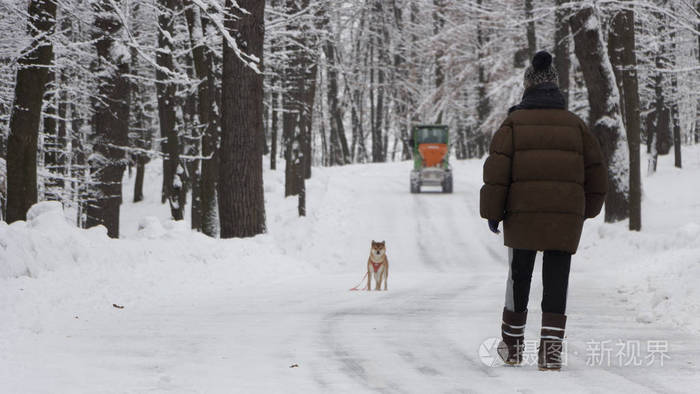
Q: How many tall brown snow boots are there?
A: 2